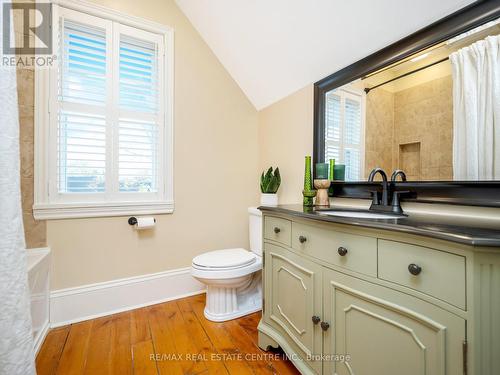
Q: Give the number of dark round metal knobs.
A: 6